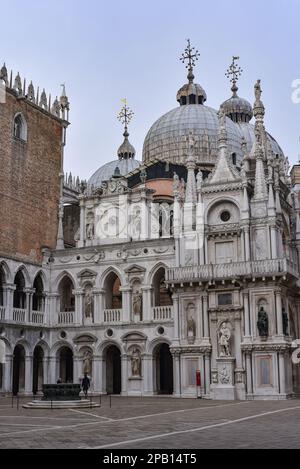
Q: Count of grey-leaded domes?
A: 3